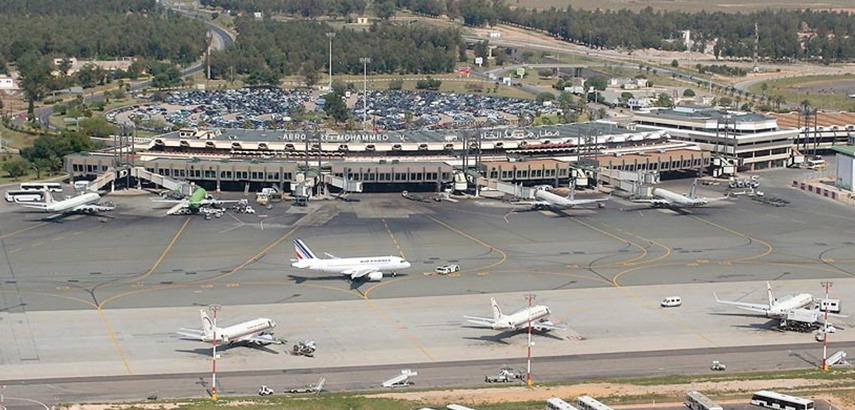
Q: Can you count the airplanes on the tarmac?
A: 8